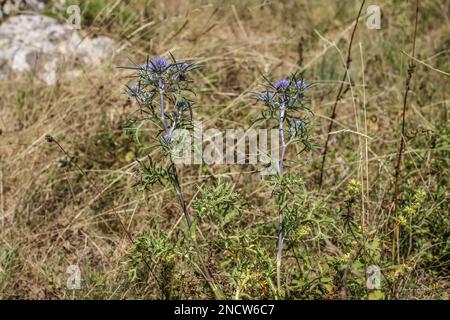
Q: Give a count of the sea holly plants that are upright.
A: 2